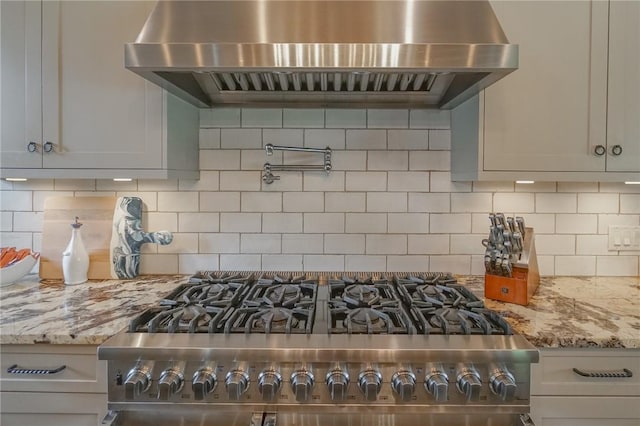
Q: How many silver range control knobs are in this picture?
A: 12